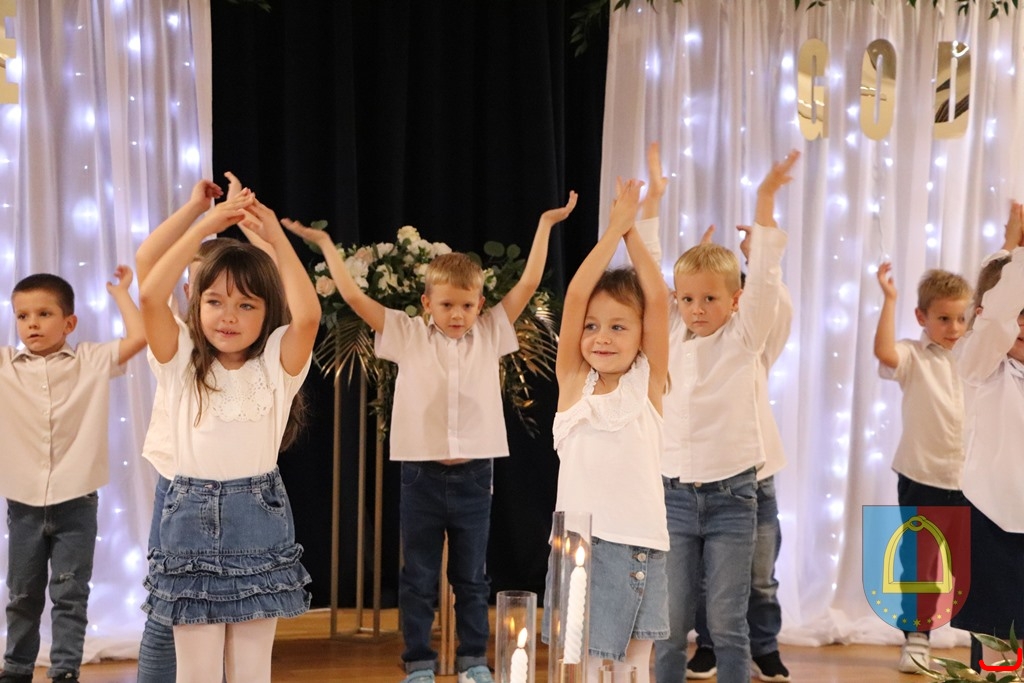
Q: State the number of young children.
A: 9